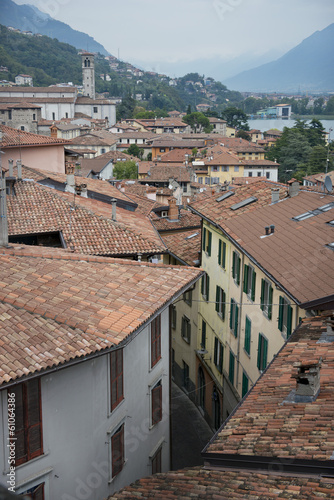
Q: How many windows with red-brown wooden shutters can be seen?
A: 7